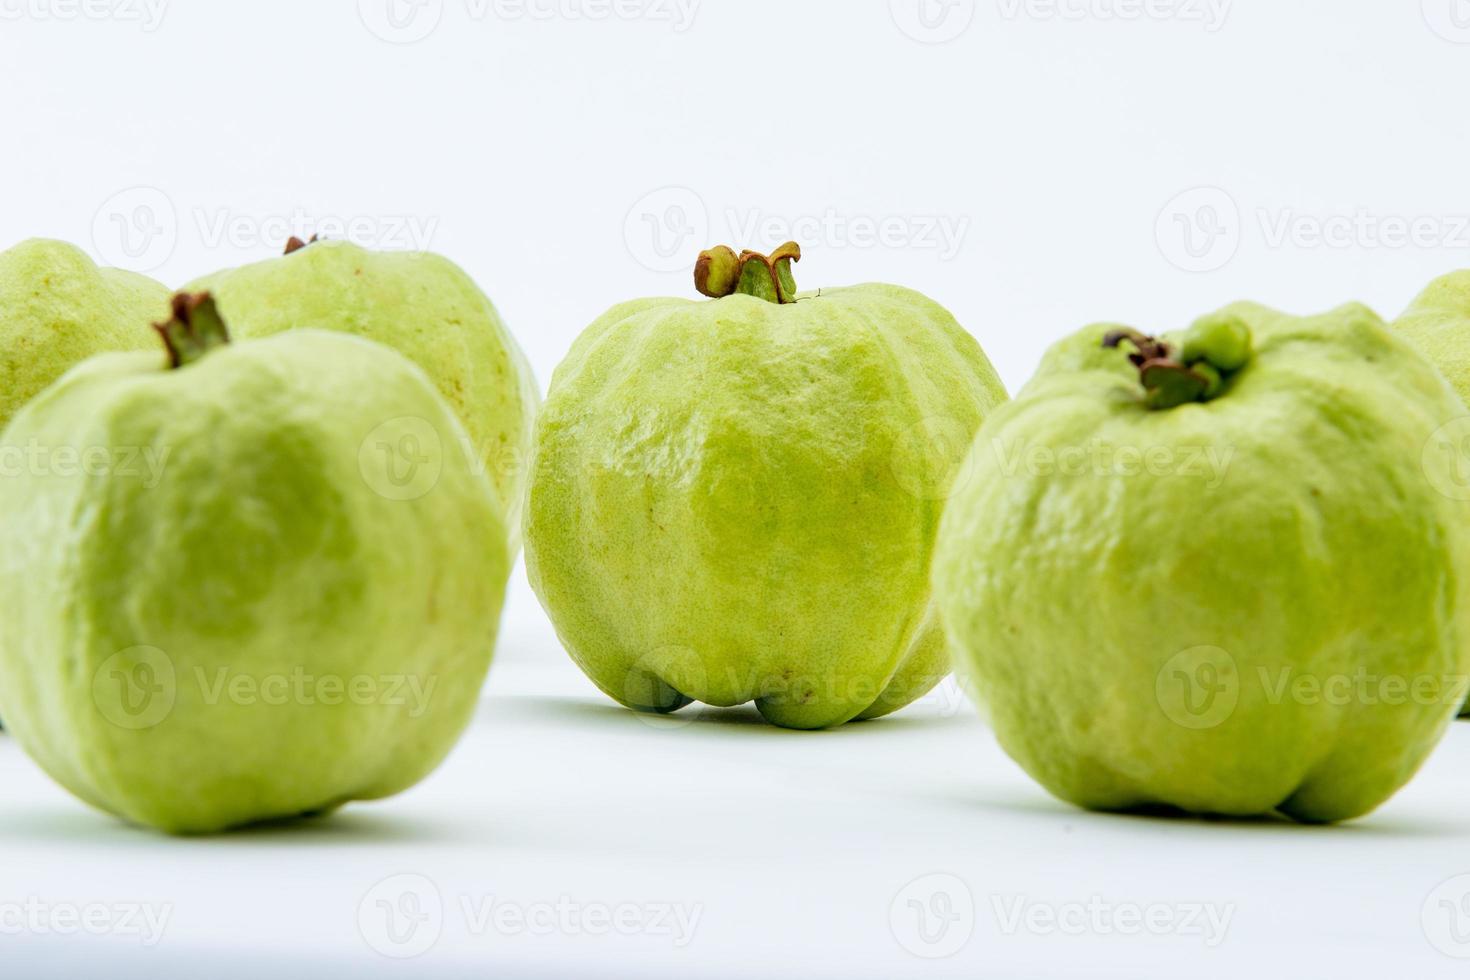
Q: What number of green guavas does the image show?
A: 6